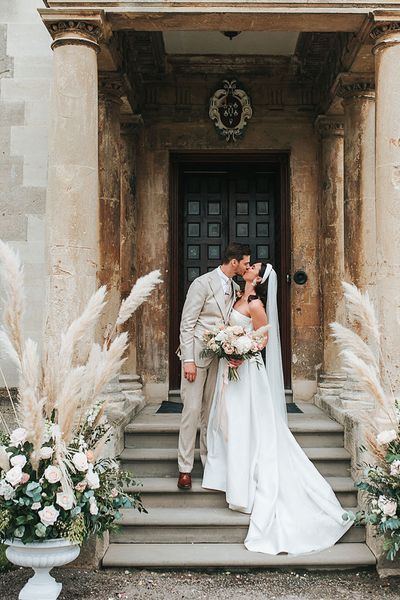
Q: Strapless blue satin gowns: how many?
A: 0